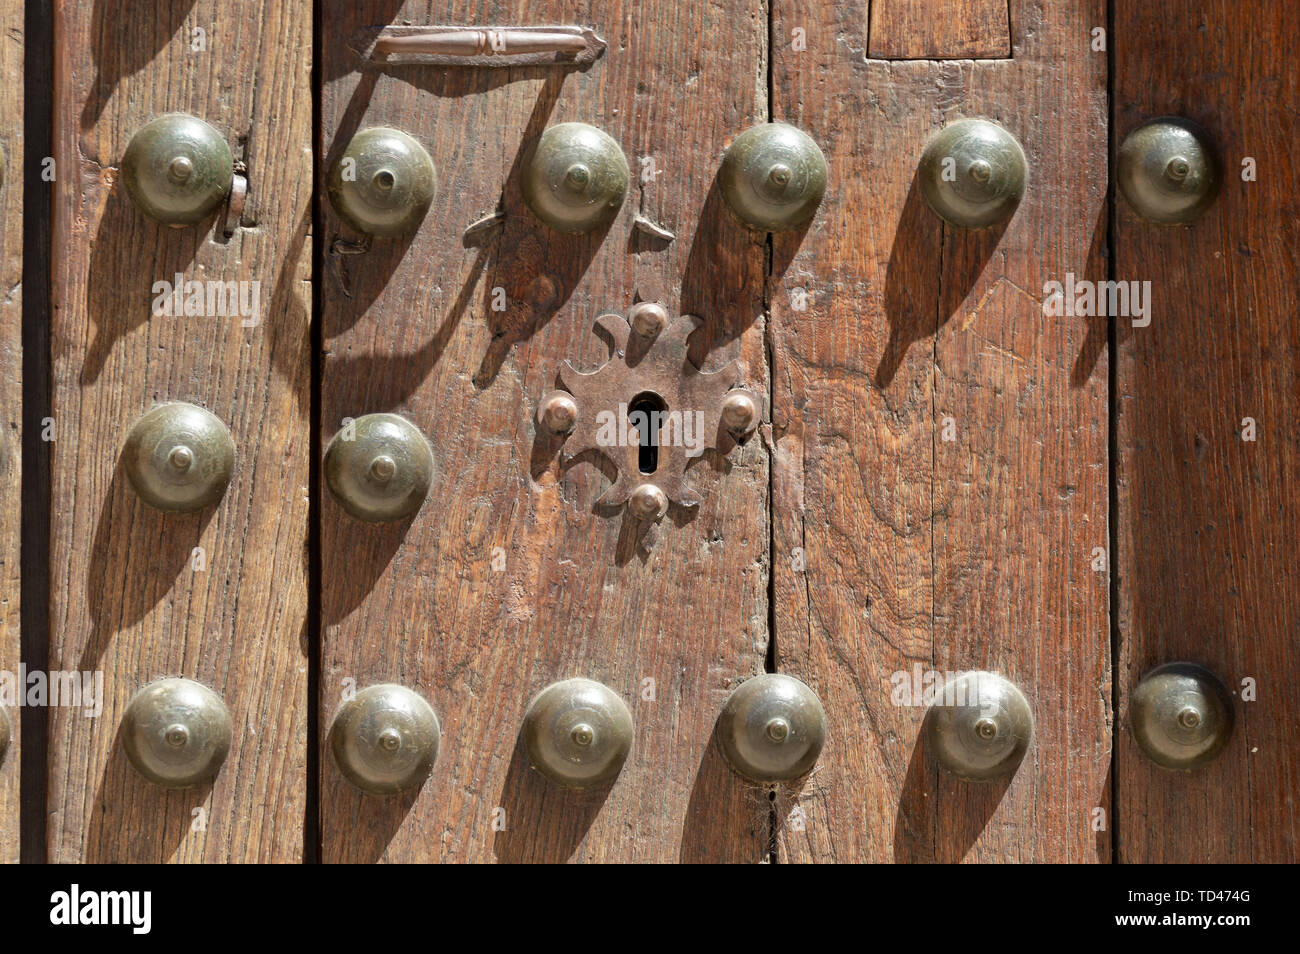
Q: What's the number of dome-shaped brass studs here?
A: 14